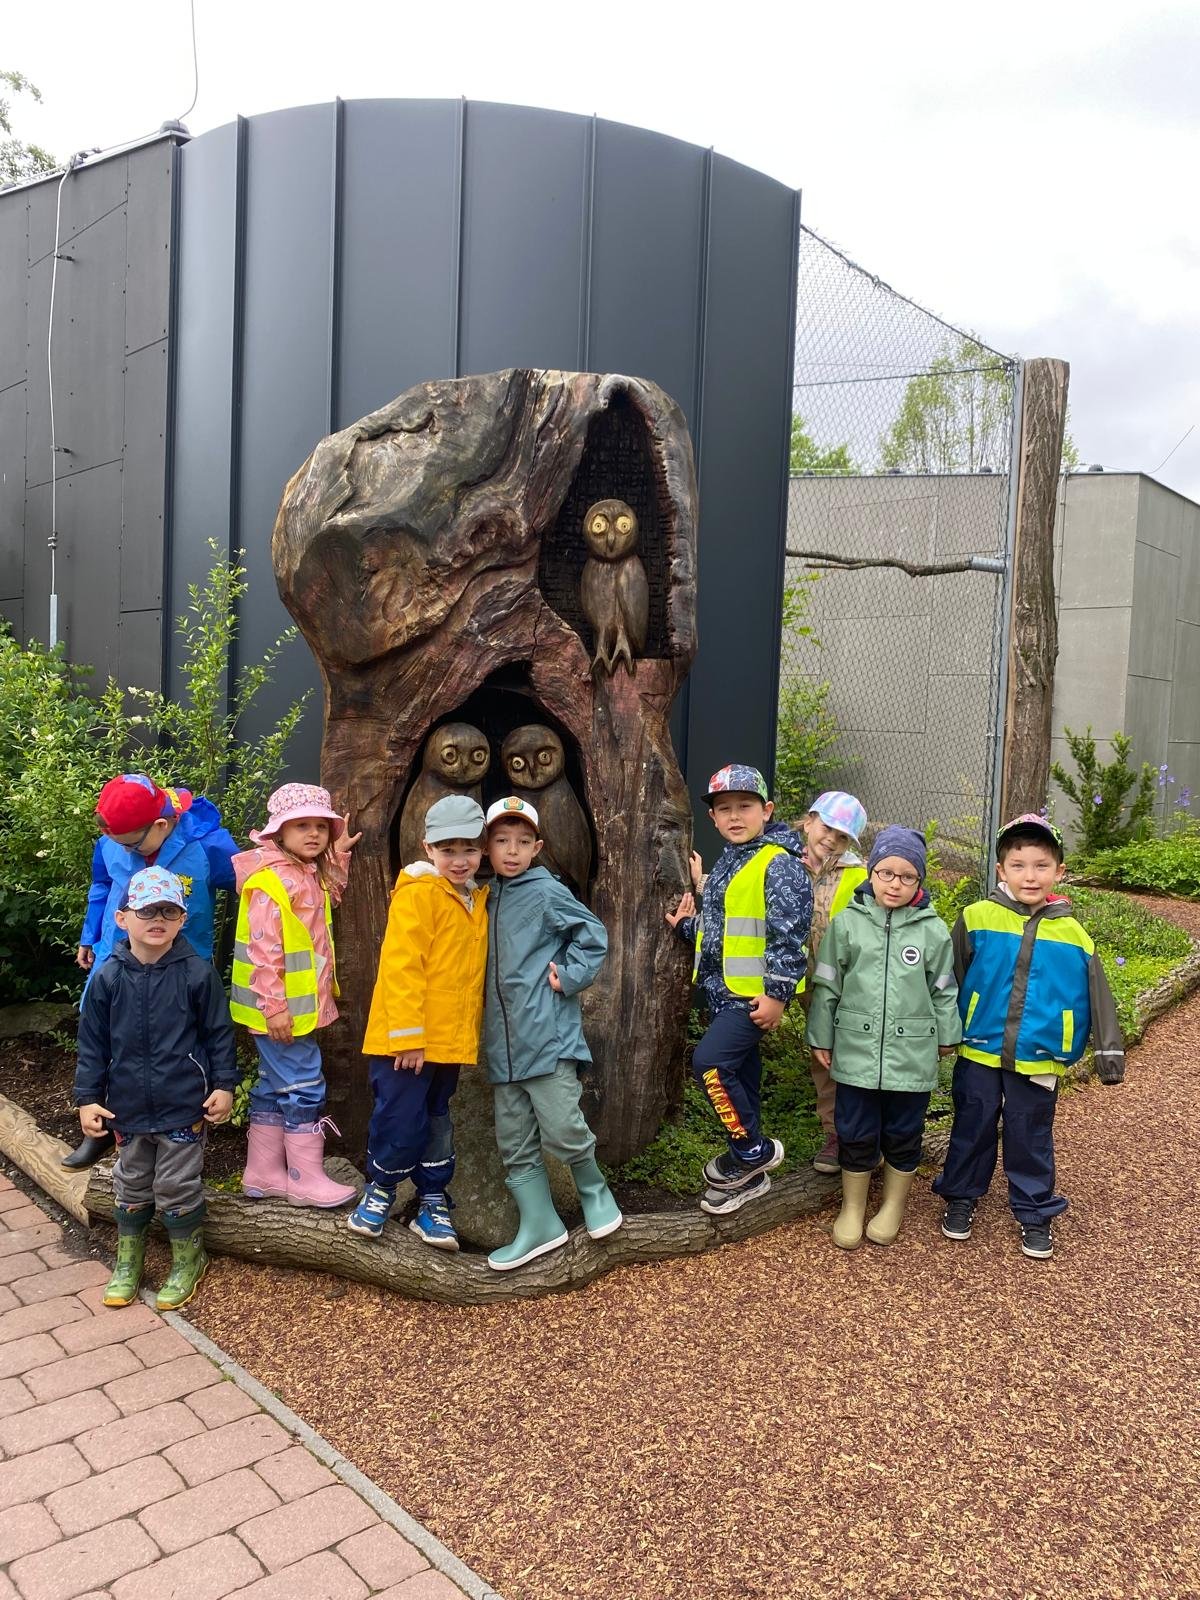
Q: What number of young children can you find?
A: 9